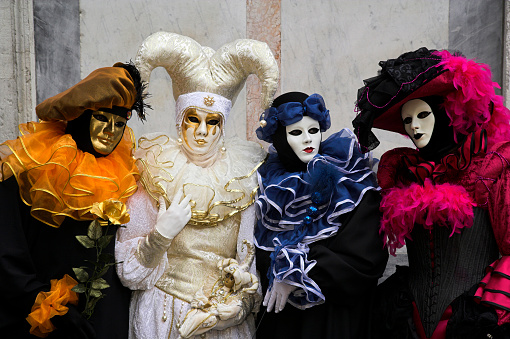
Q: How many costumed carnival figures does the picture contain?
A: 4